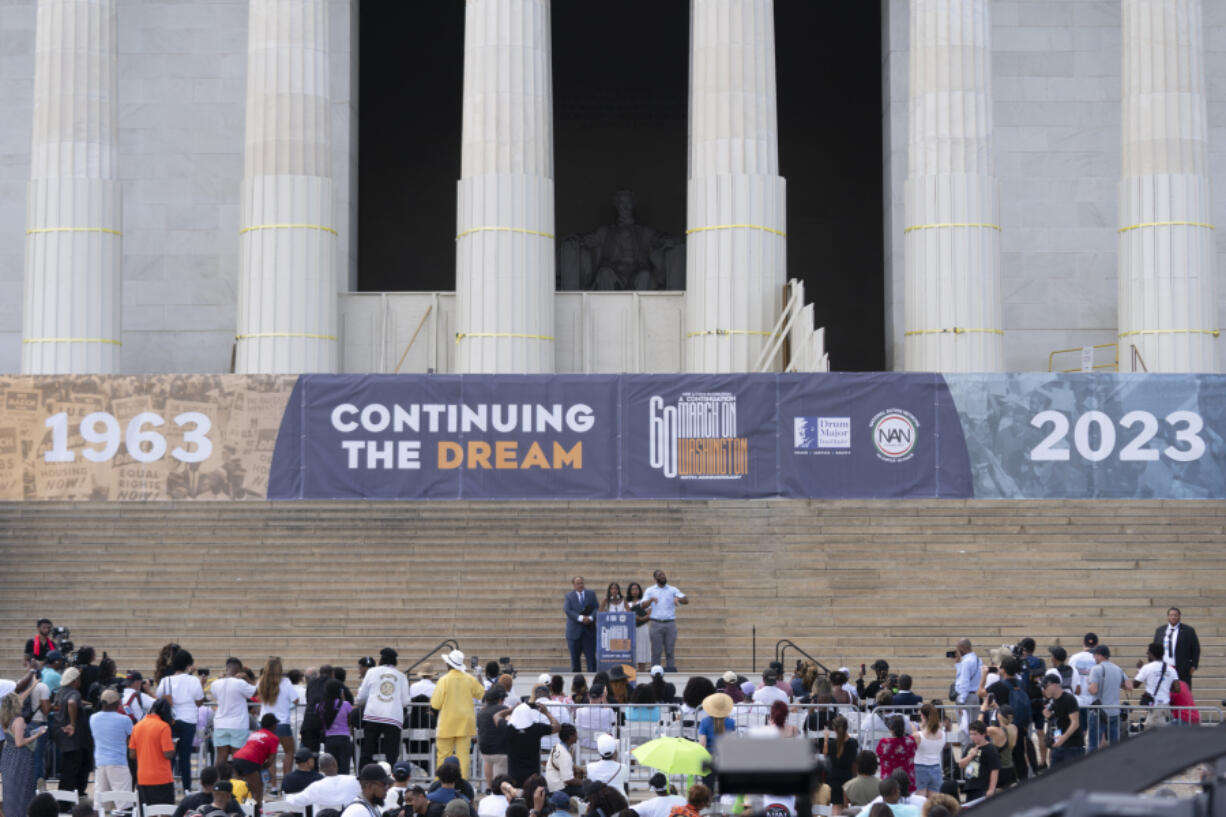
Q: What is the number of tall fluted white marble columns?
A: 6